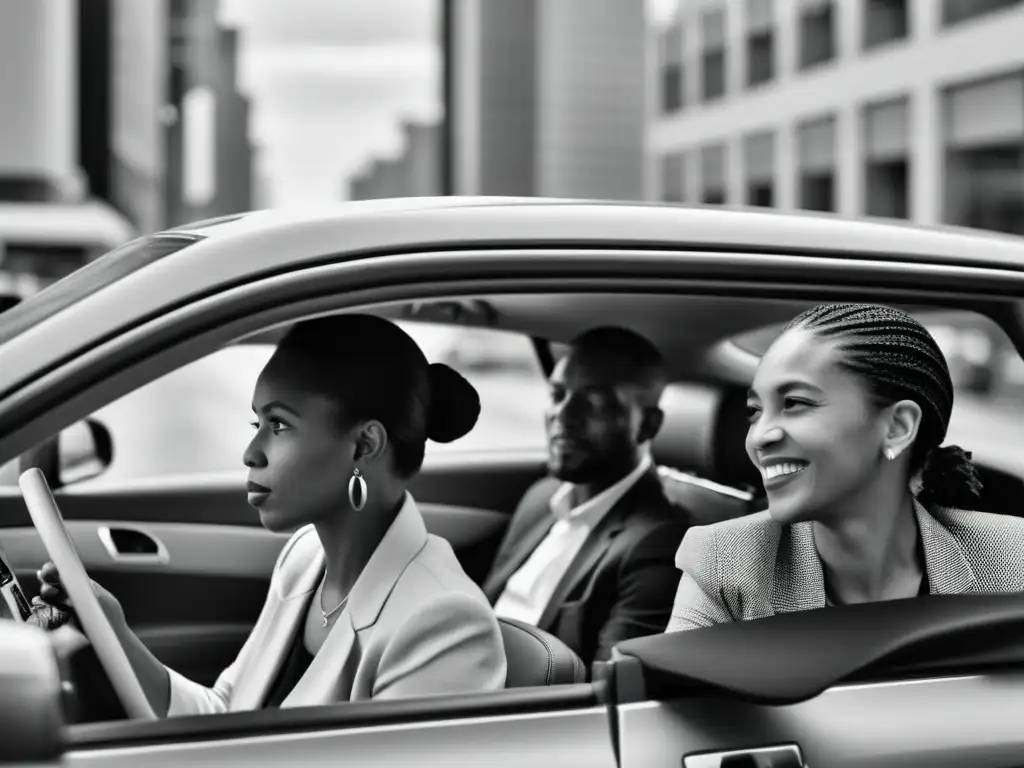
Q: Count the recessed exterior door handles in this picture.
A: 1